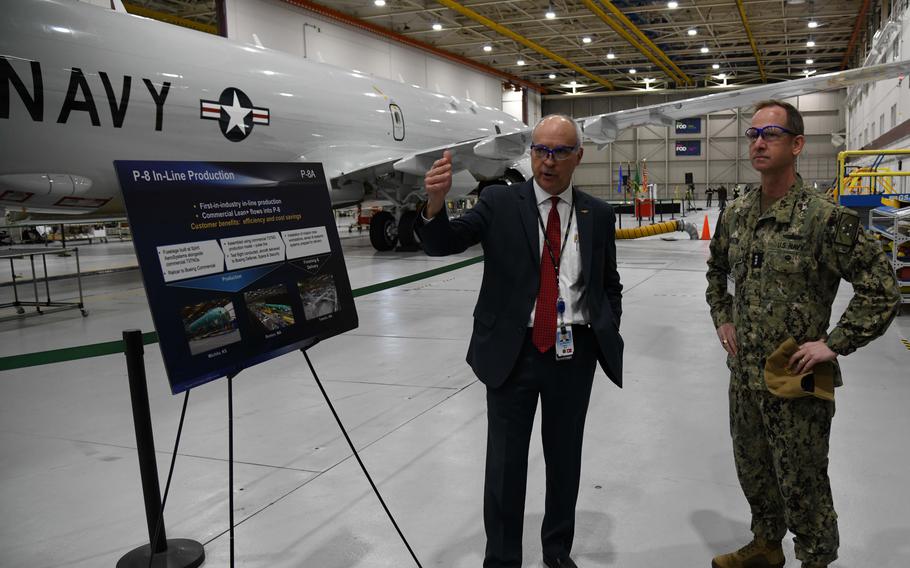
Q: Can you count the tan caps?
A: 1